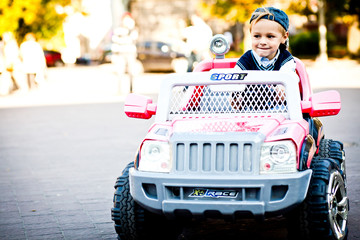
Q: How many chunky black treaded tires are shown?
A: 3